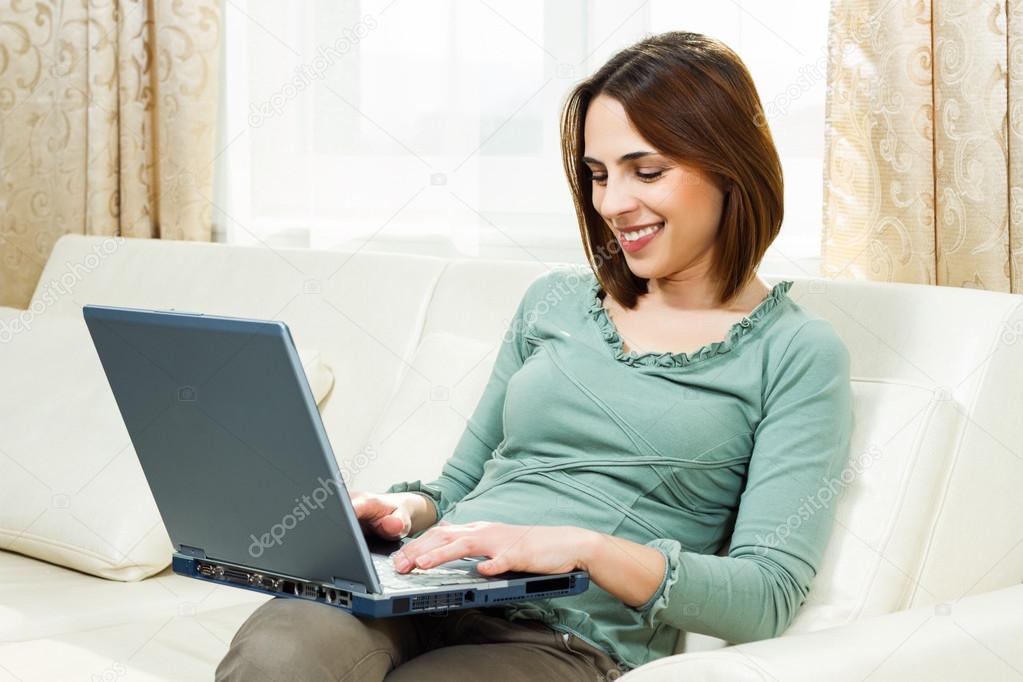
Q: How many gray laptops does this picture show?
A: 1